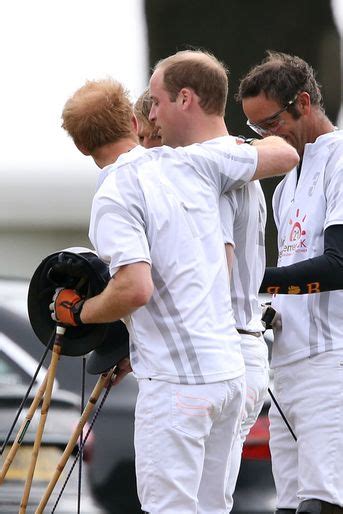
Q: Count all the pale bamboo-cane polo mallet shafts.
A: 3